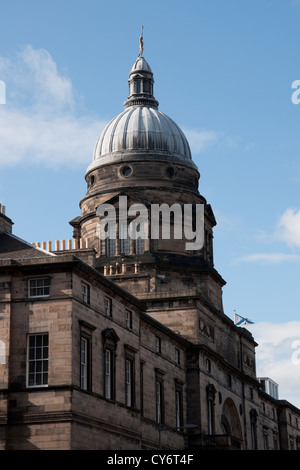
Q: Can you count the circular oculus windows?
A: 3